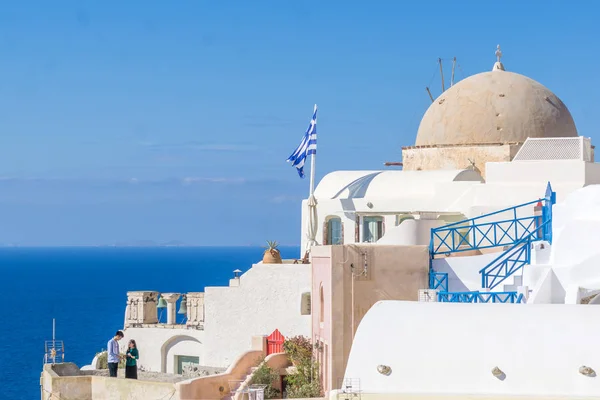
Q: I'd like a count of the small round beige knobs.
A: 3